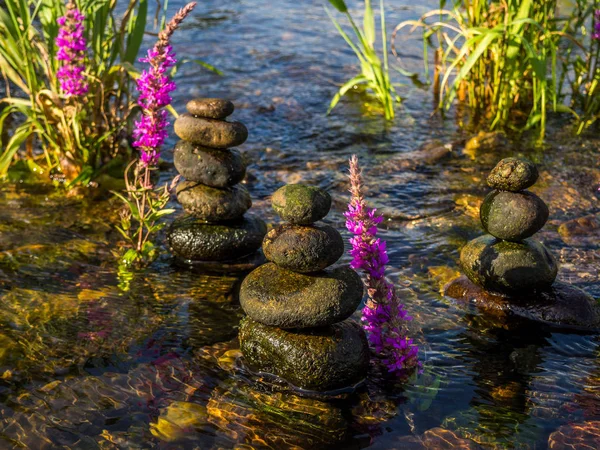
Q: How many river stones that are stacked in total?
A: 13